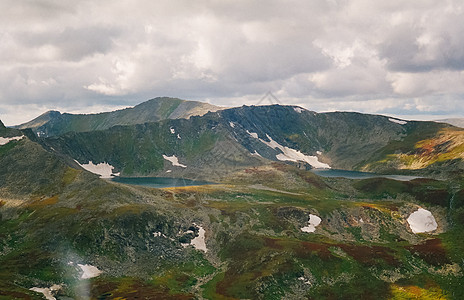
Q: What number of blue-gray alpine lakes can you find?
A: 2